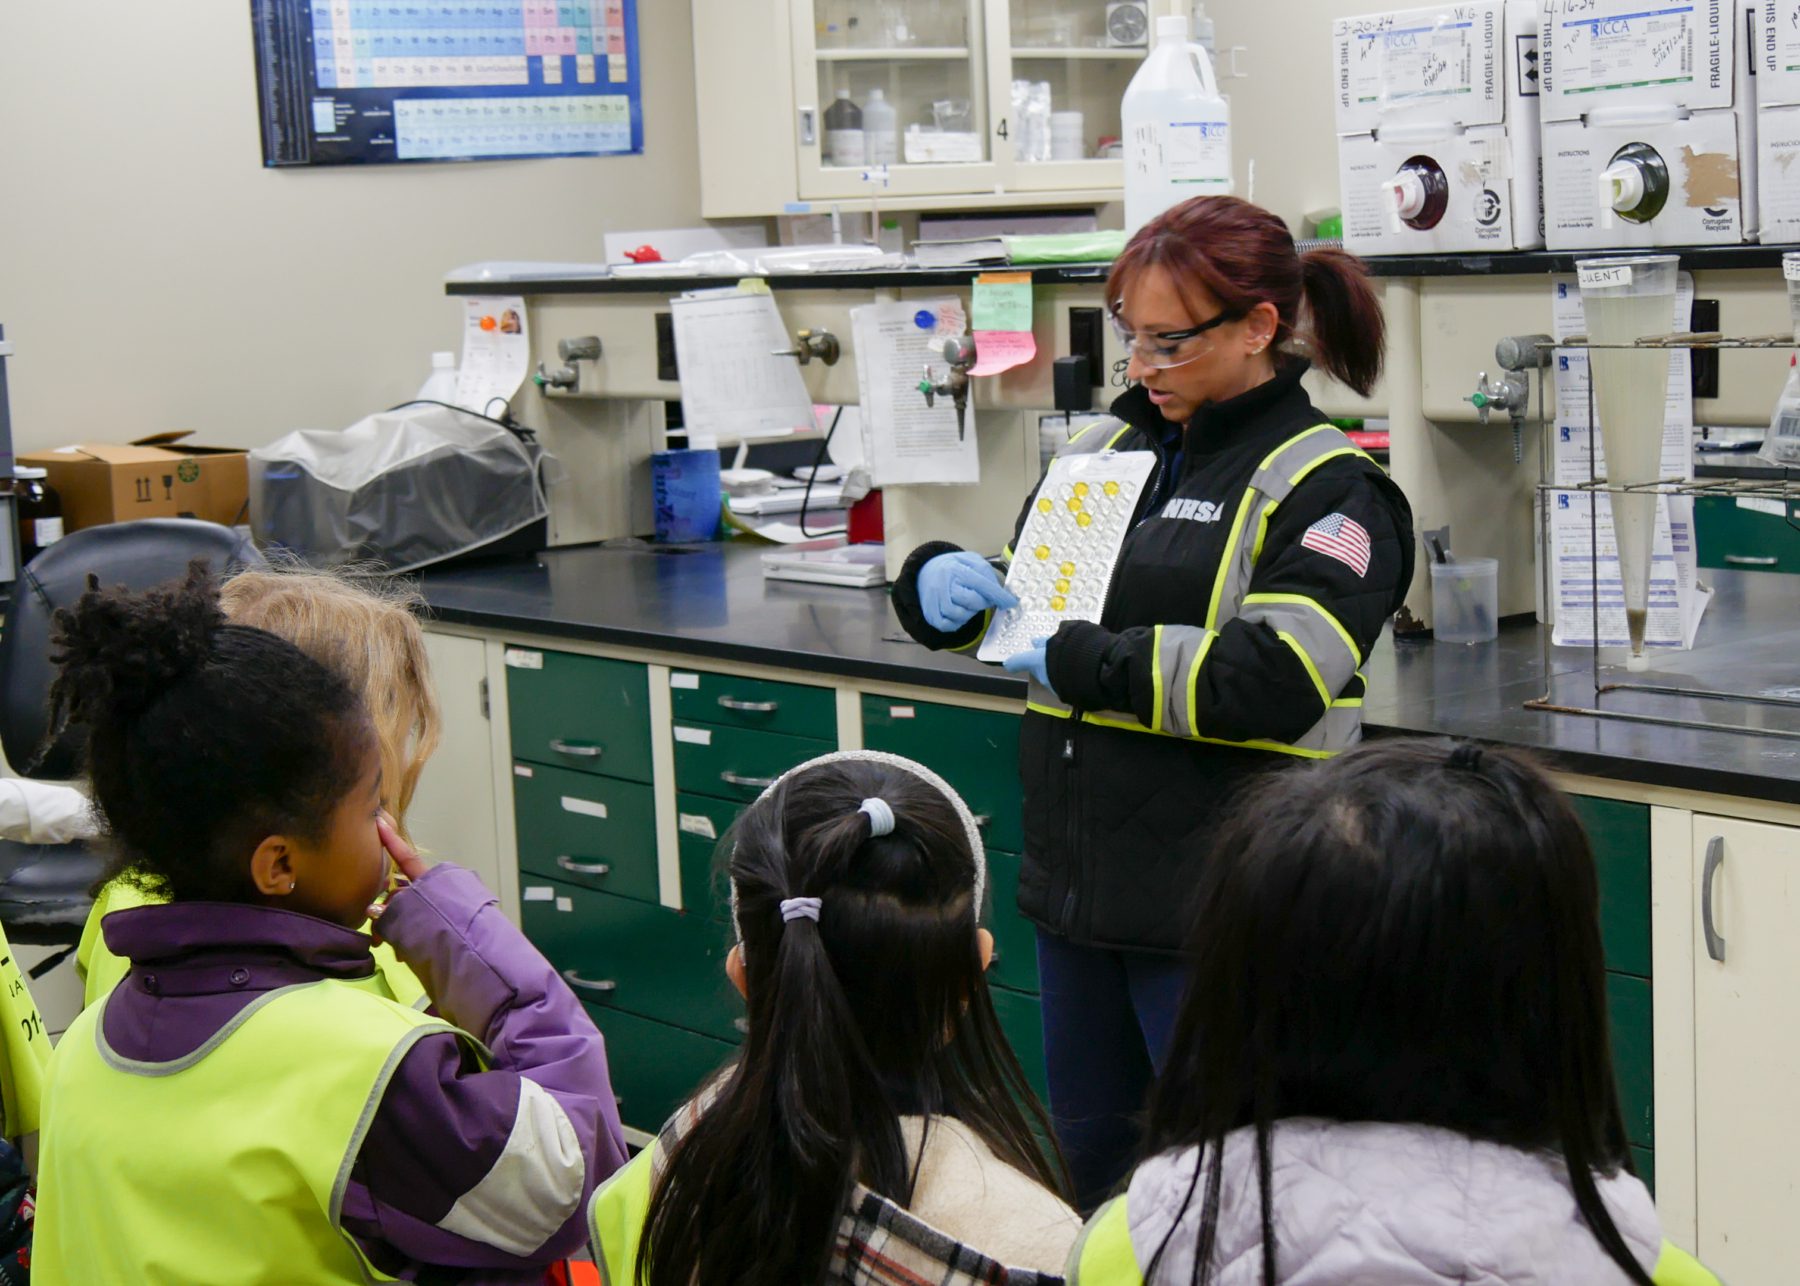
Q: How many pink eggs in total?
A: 0